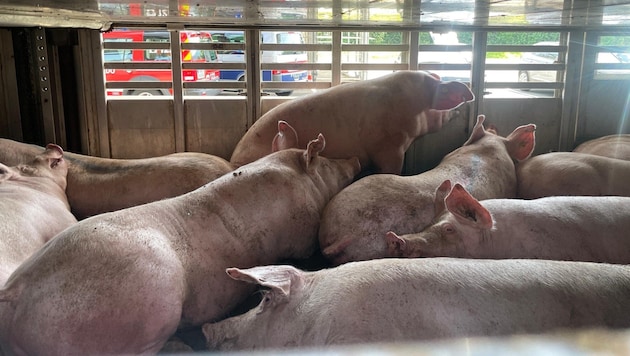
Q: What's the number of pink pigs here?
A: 9